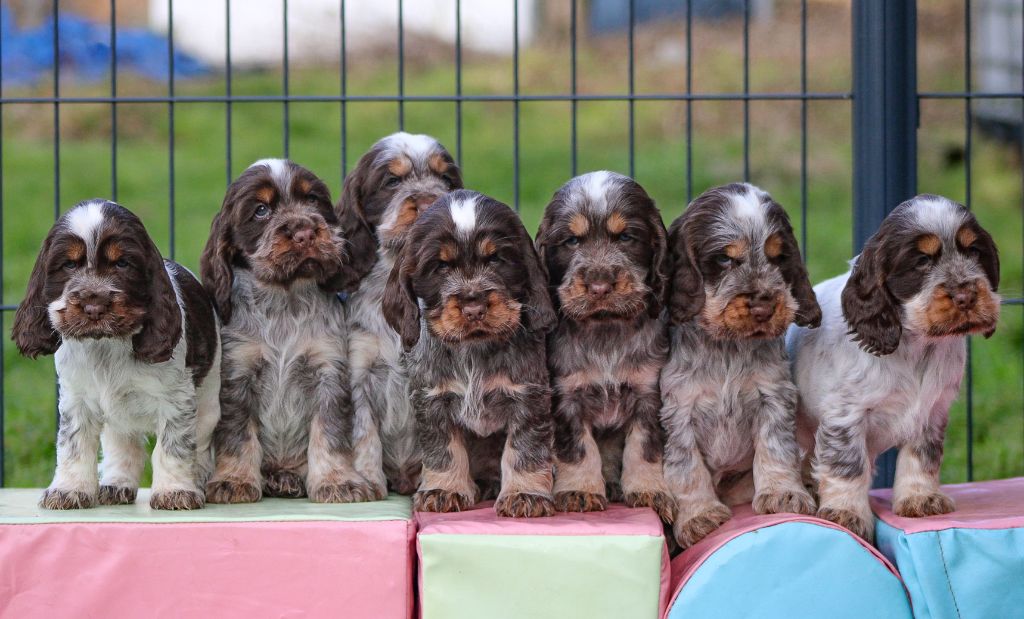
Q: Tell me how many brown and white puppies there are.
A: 7